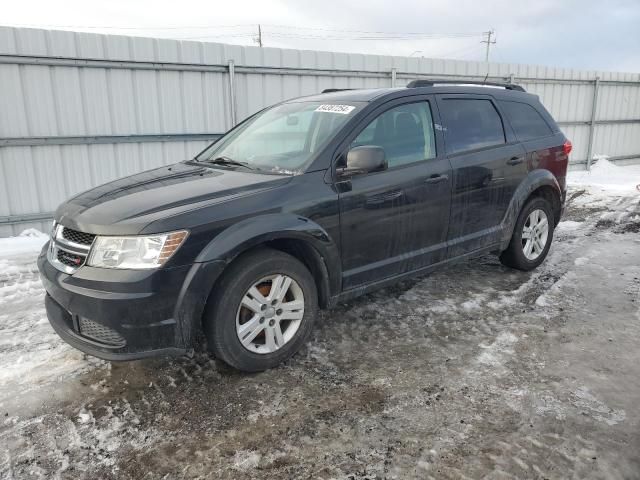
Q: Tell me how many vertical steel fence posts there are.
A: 4